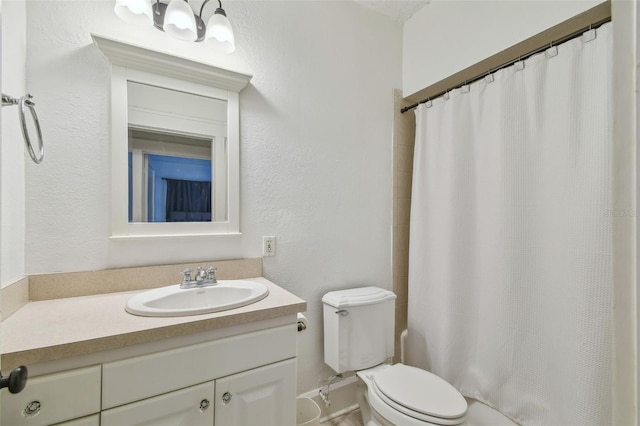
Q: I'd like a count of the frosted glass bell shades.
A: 3